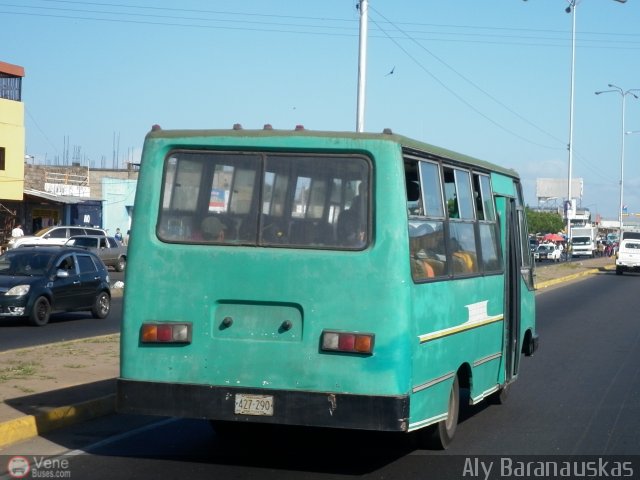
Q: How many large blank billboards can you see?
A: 1